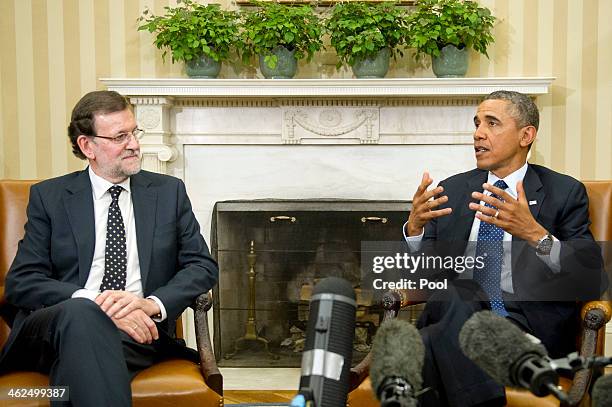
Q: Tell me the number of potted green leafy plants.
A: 4